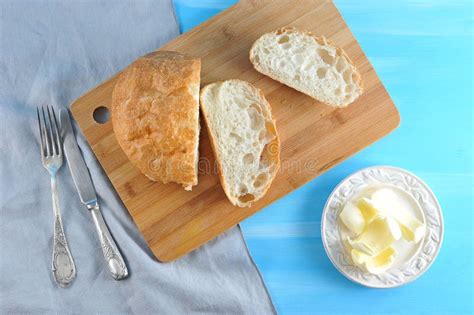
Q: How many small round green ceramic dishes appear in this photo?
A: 0